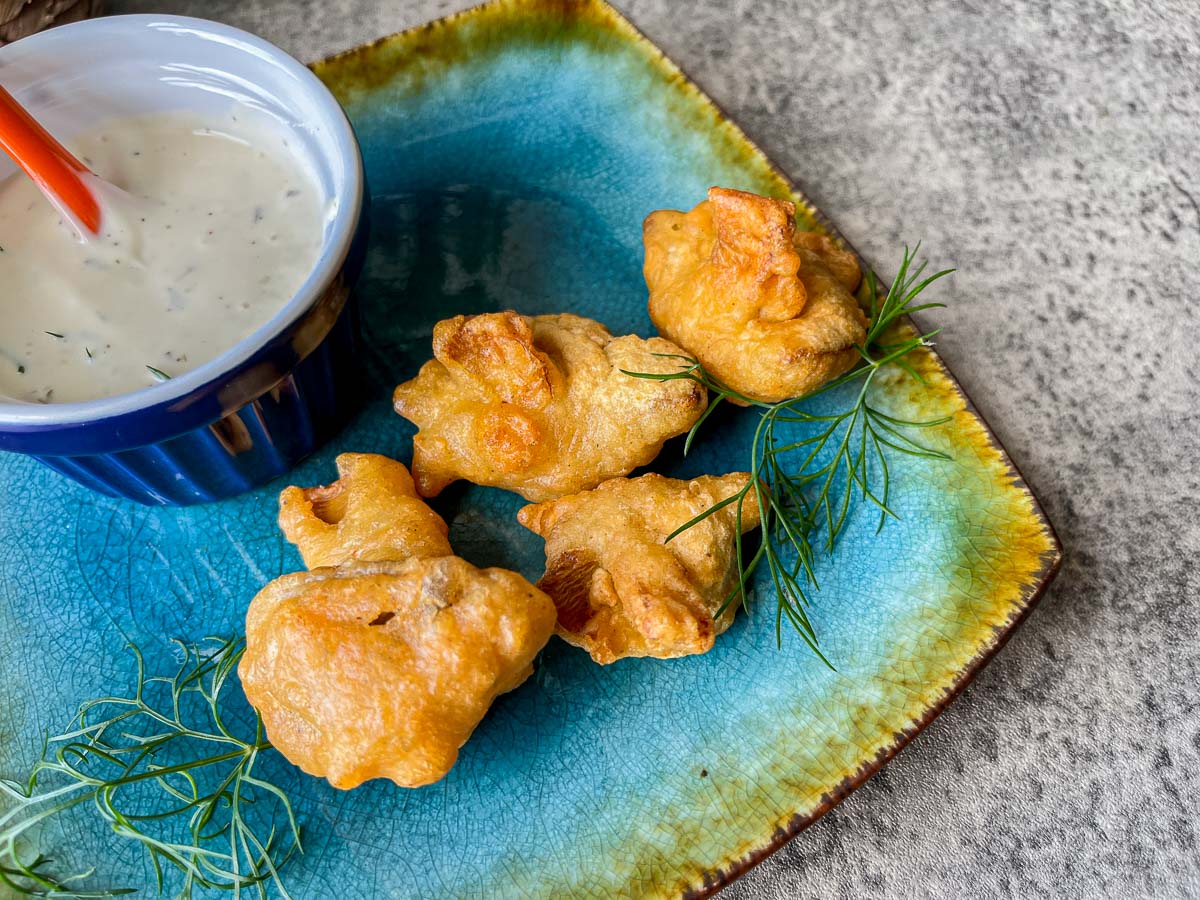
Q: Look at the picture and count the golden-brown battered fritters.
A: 5